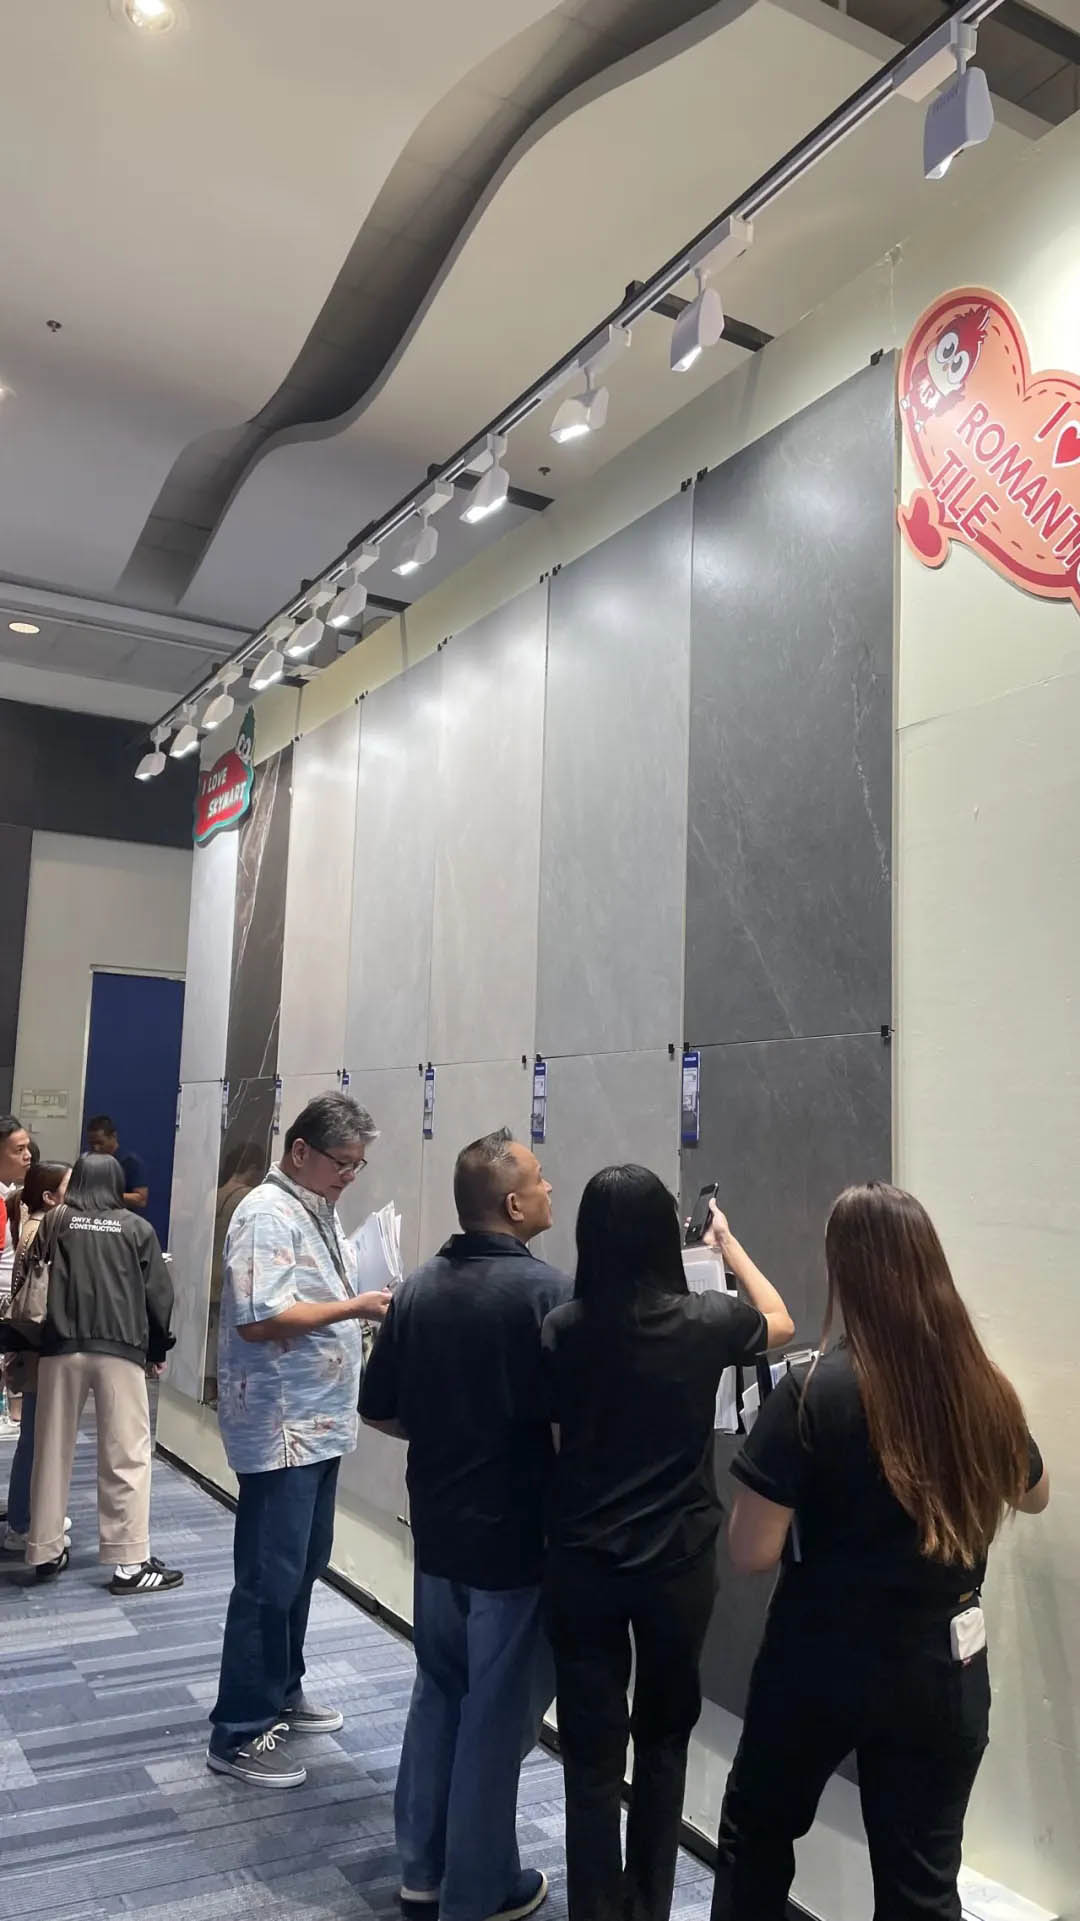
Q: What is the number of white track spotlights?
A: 11